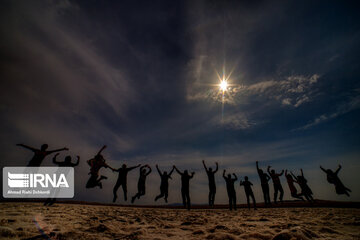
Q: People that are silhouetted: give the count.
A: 15